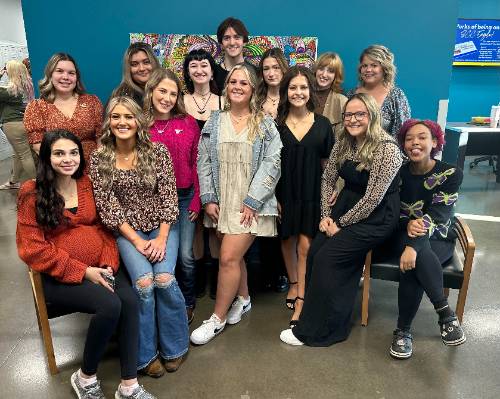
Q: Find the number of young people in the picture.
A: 14